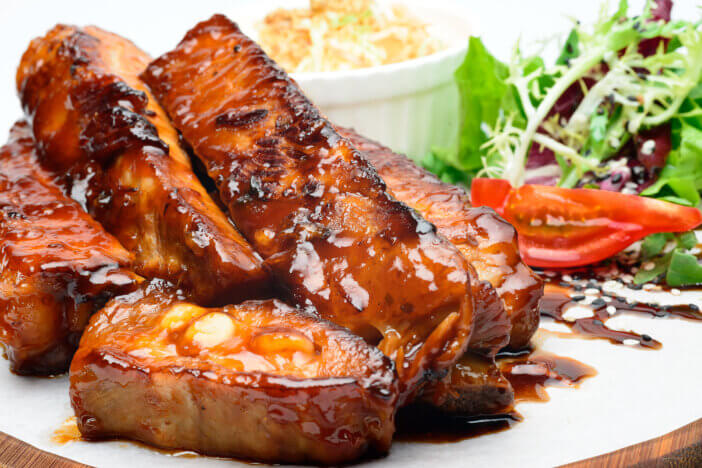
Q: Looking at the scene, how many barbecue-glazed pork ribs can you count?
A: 5